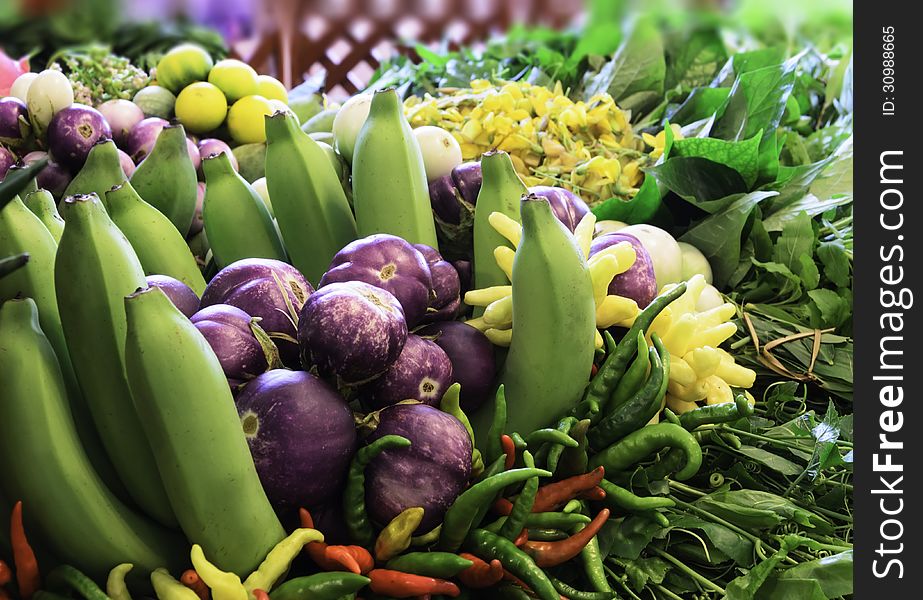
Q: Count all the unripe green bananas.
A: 14